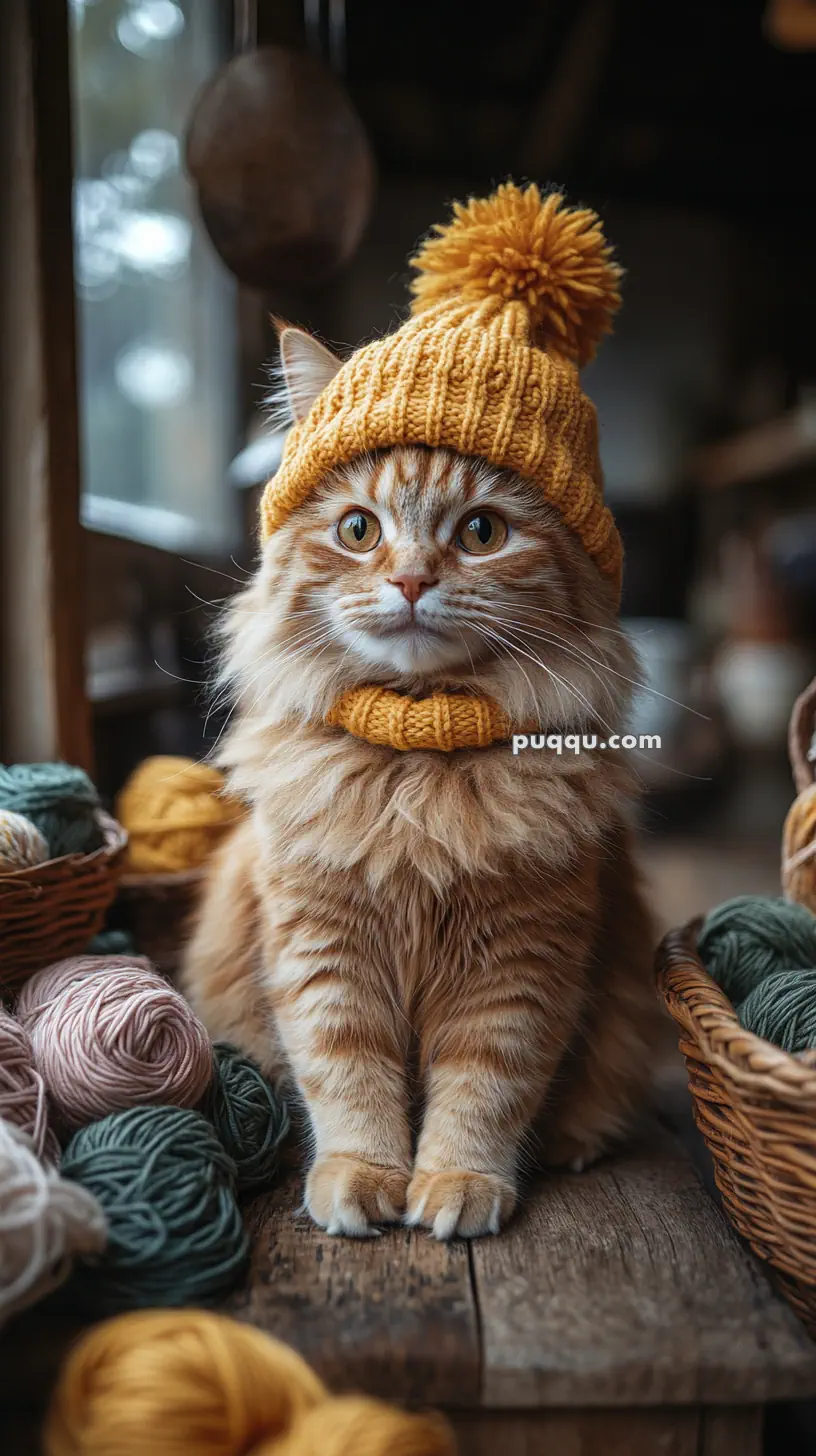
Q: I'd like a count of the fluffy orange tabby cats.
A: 1